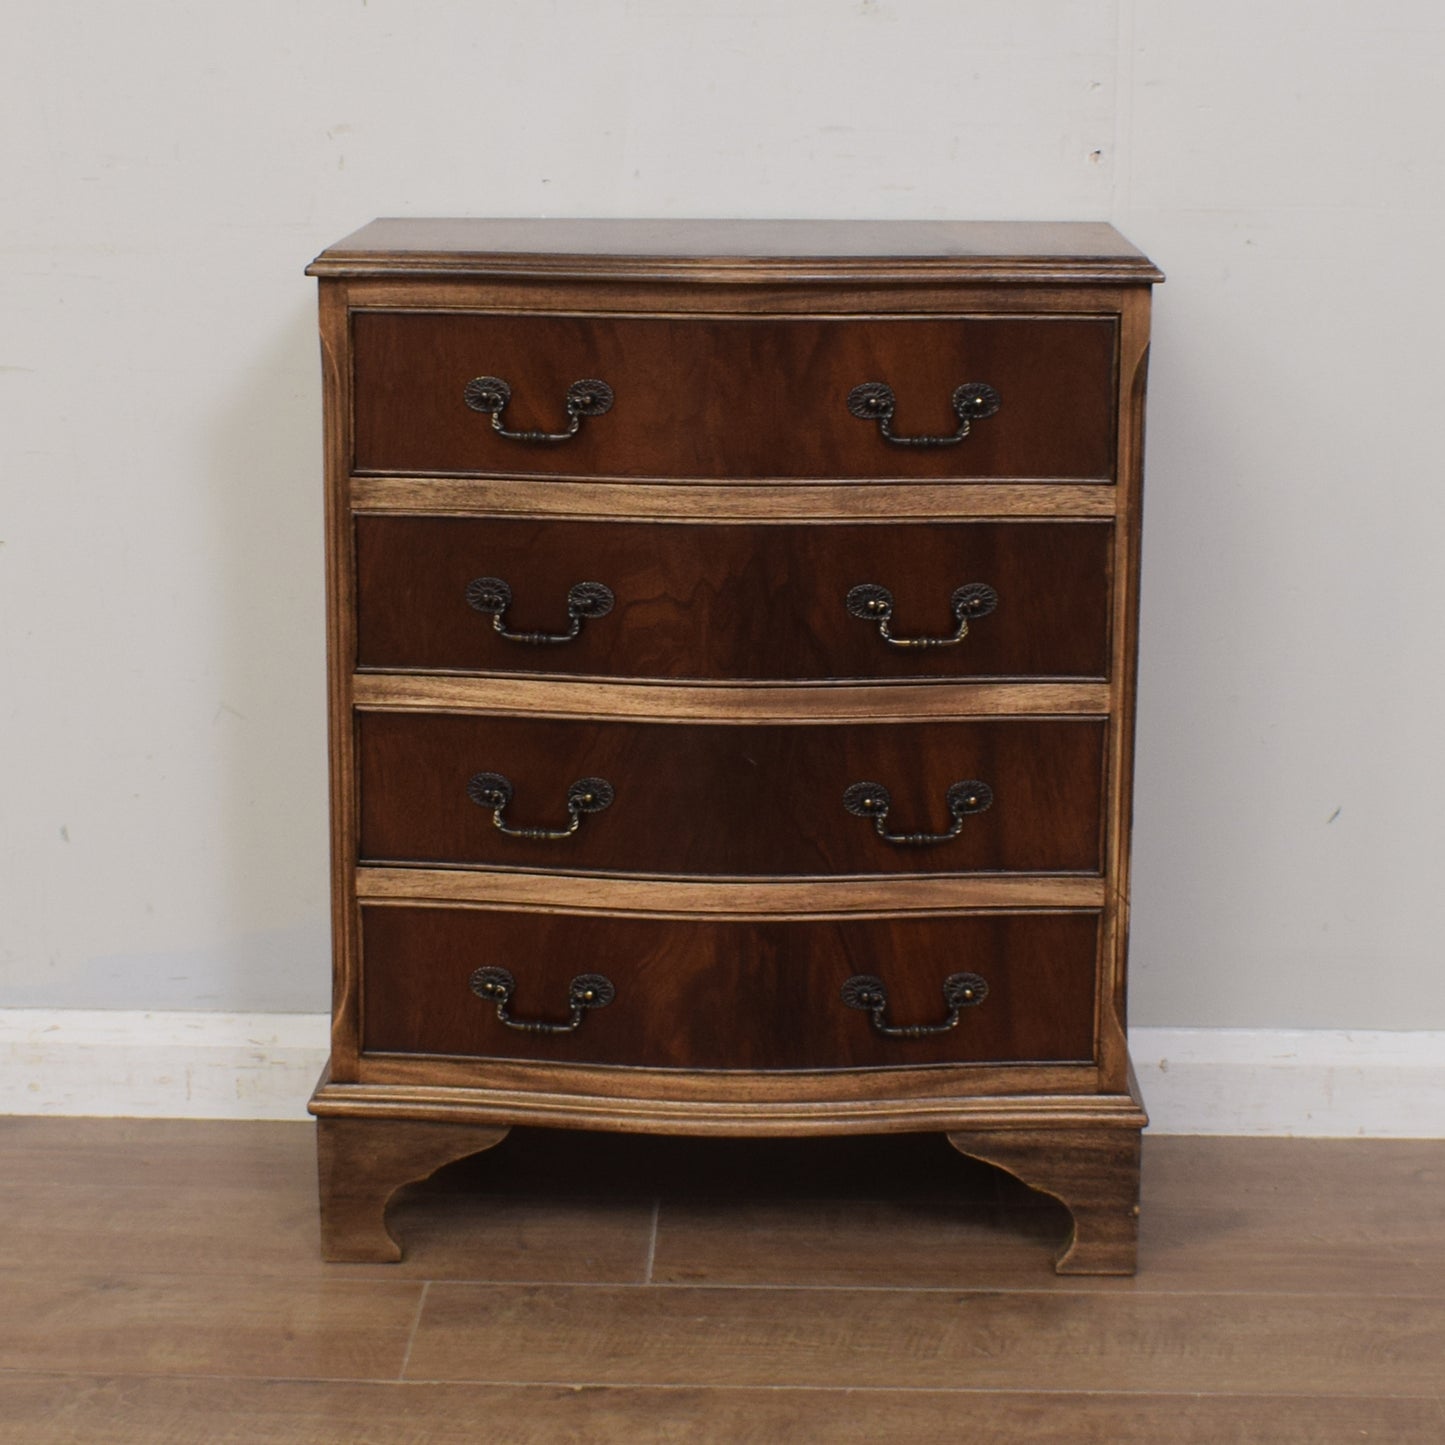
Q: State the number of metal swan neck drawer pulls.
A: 8